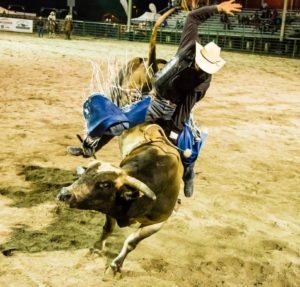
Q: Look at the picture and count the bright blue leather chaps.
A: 2